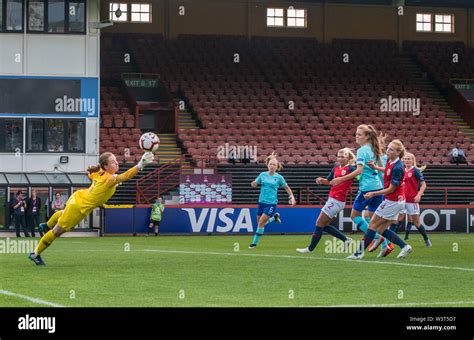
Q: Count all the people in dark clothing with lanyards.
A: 2